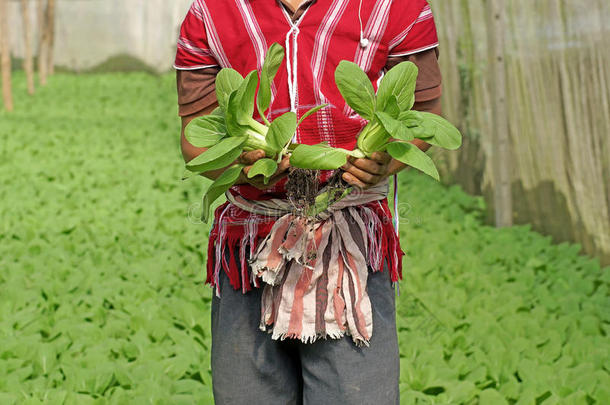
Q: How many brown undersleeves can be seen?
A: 2